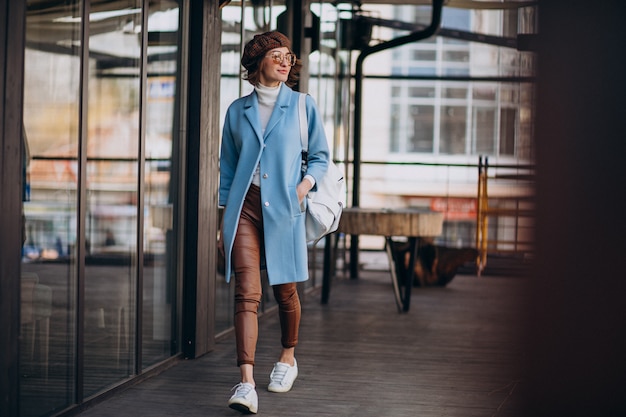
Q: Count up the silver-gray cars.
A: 0